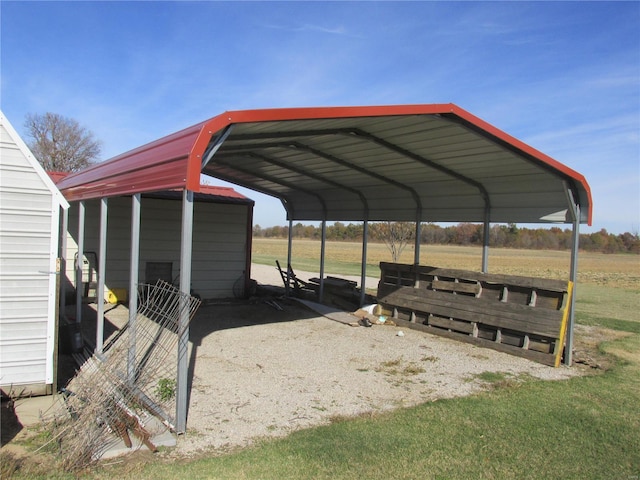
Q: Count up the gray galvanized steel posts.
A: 11